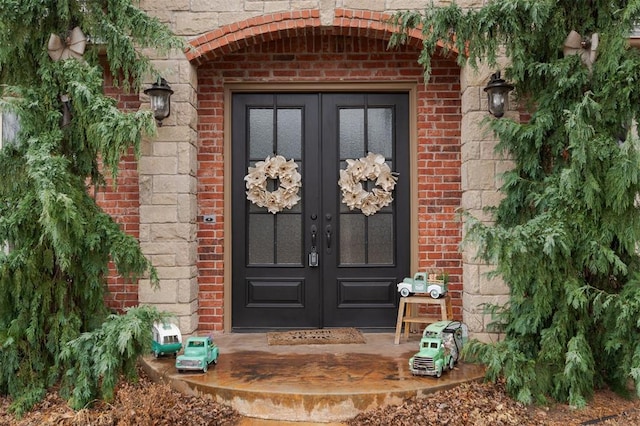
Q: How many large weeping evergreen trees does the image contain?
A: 2